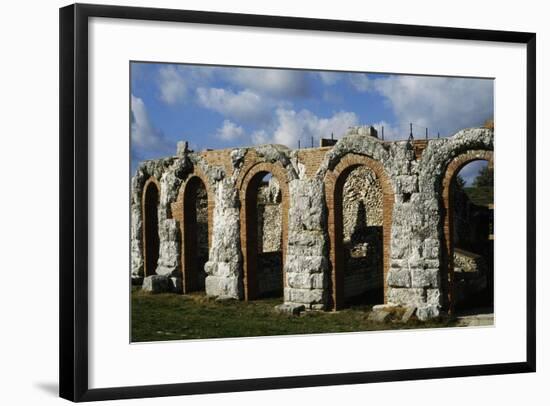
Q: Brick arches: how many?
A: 5